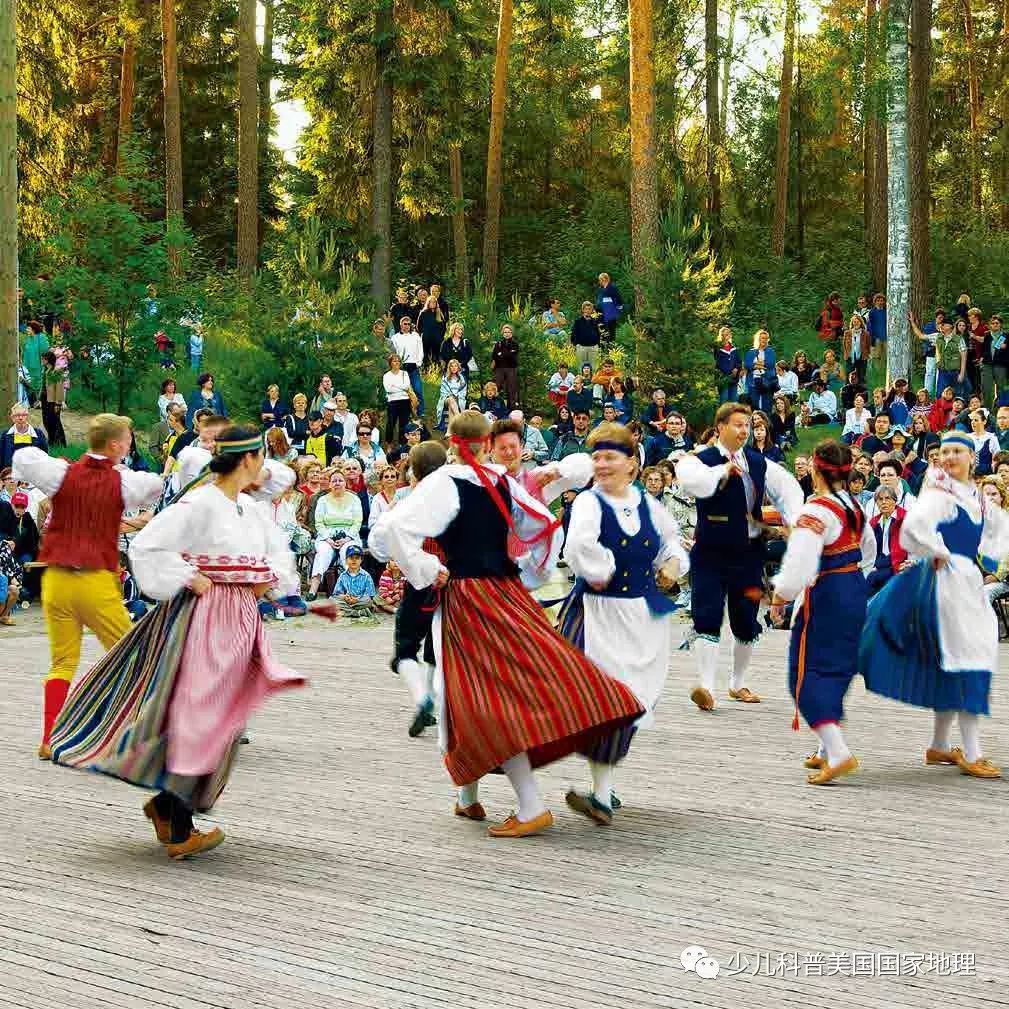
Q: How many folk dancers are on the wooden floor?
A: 10